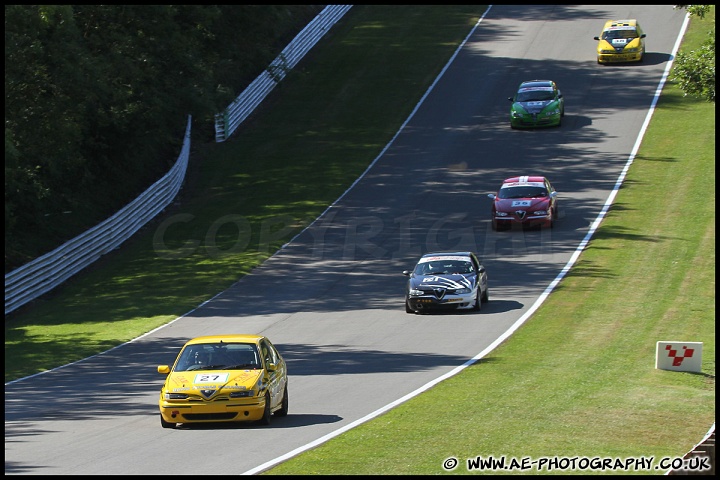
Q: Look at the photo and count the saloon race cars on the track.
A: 5